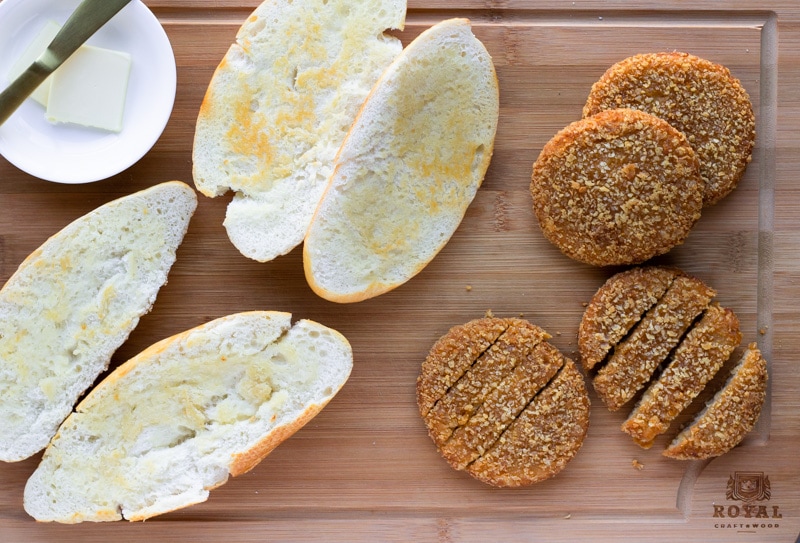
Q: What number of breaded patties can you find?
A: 4